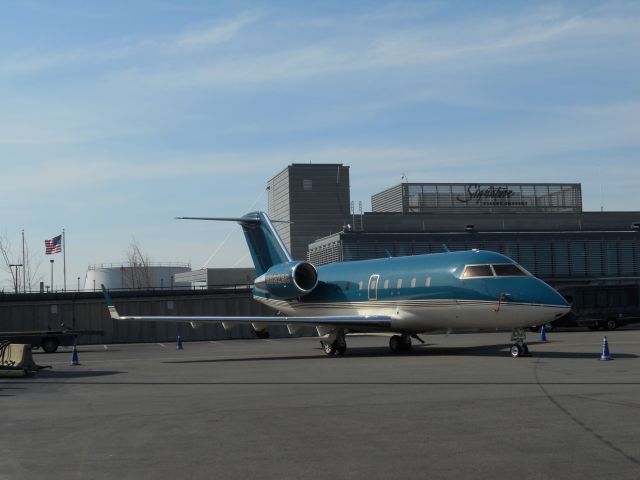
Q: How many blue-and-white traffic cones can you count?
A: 4